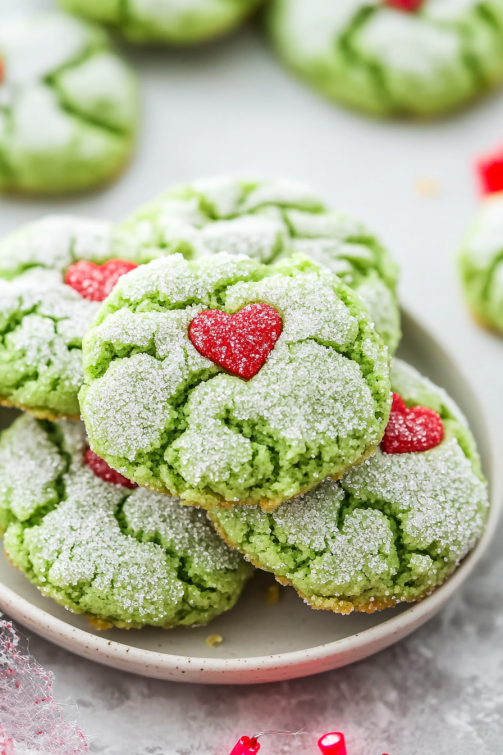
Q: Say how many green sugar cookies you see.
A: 9